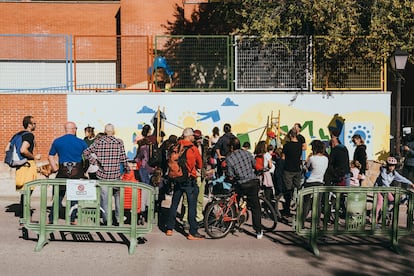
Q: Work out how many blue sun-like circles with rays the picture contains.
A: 1